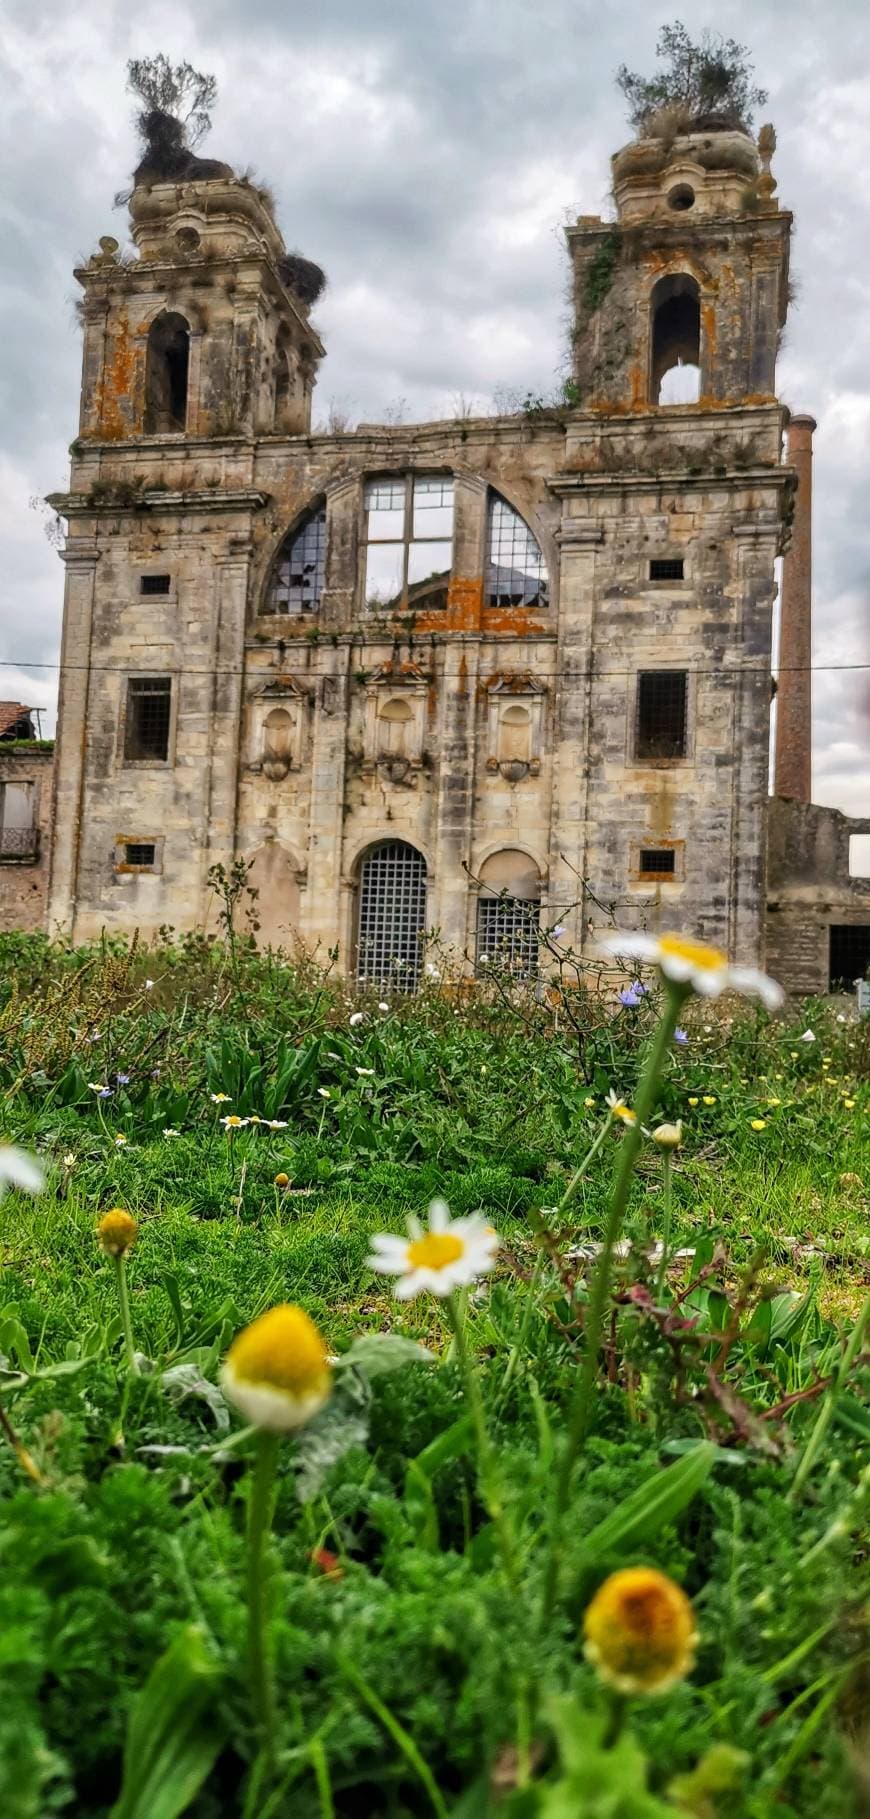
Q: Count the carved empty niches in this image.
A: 3